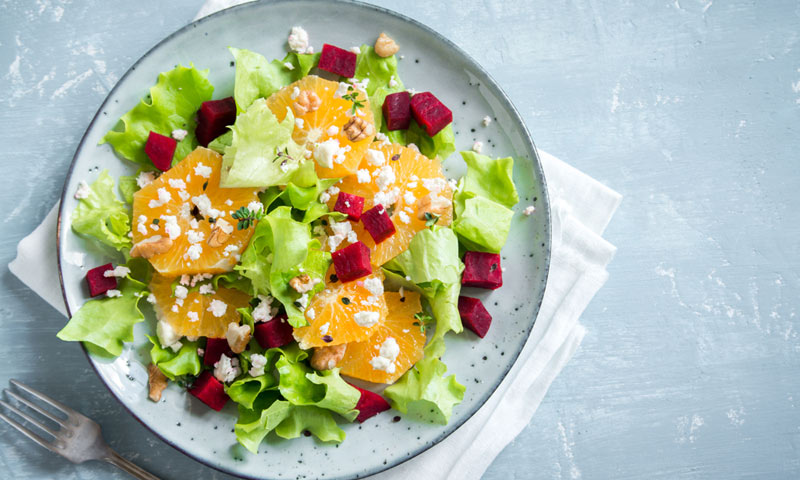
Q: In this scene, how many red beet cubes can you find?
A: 15